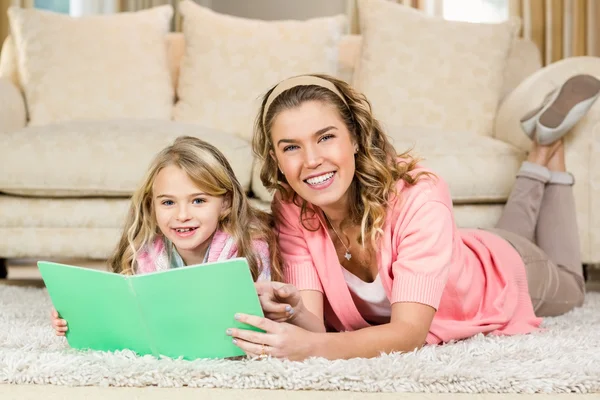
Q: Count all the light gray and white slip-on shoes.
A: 2